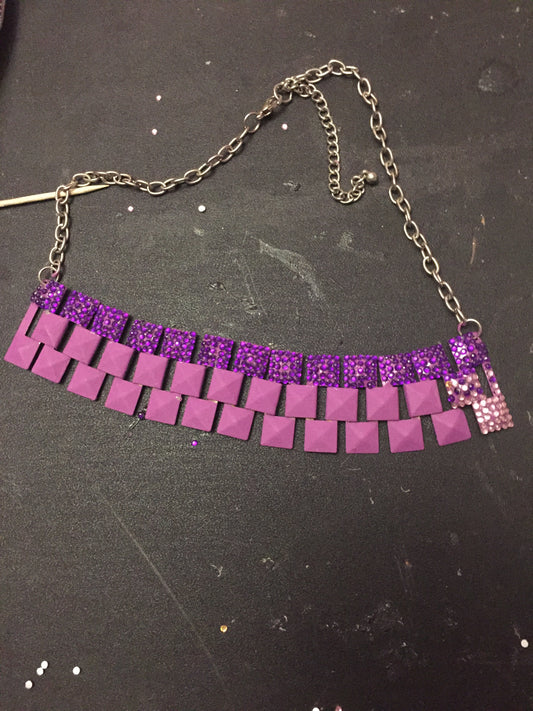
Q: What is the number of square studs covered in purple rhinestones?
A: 13